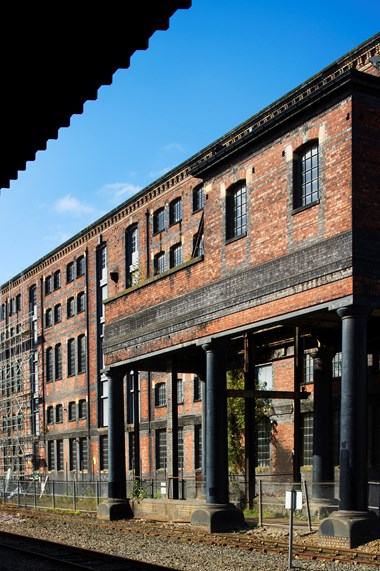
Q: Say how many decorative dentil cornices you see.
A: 1